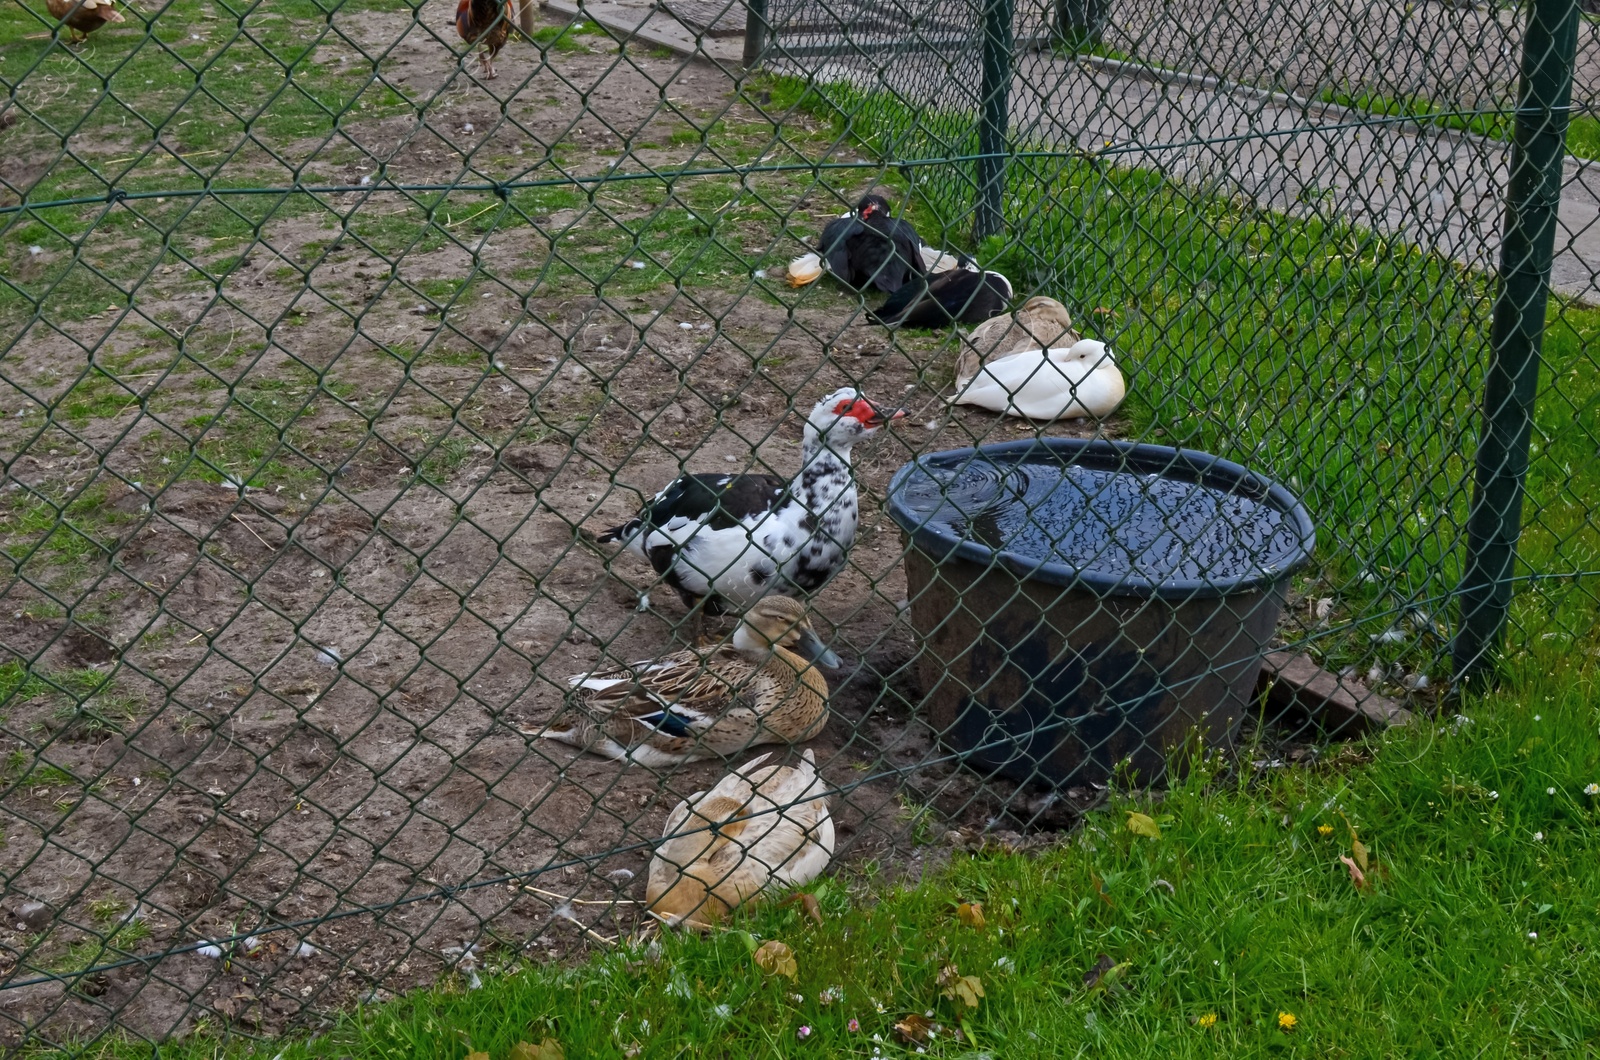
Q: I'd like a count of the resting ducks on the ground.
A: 6